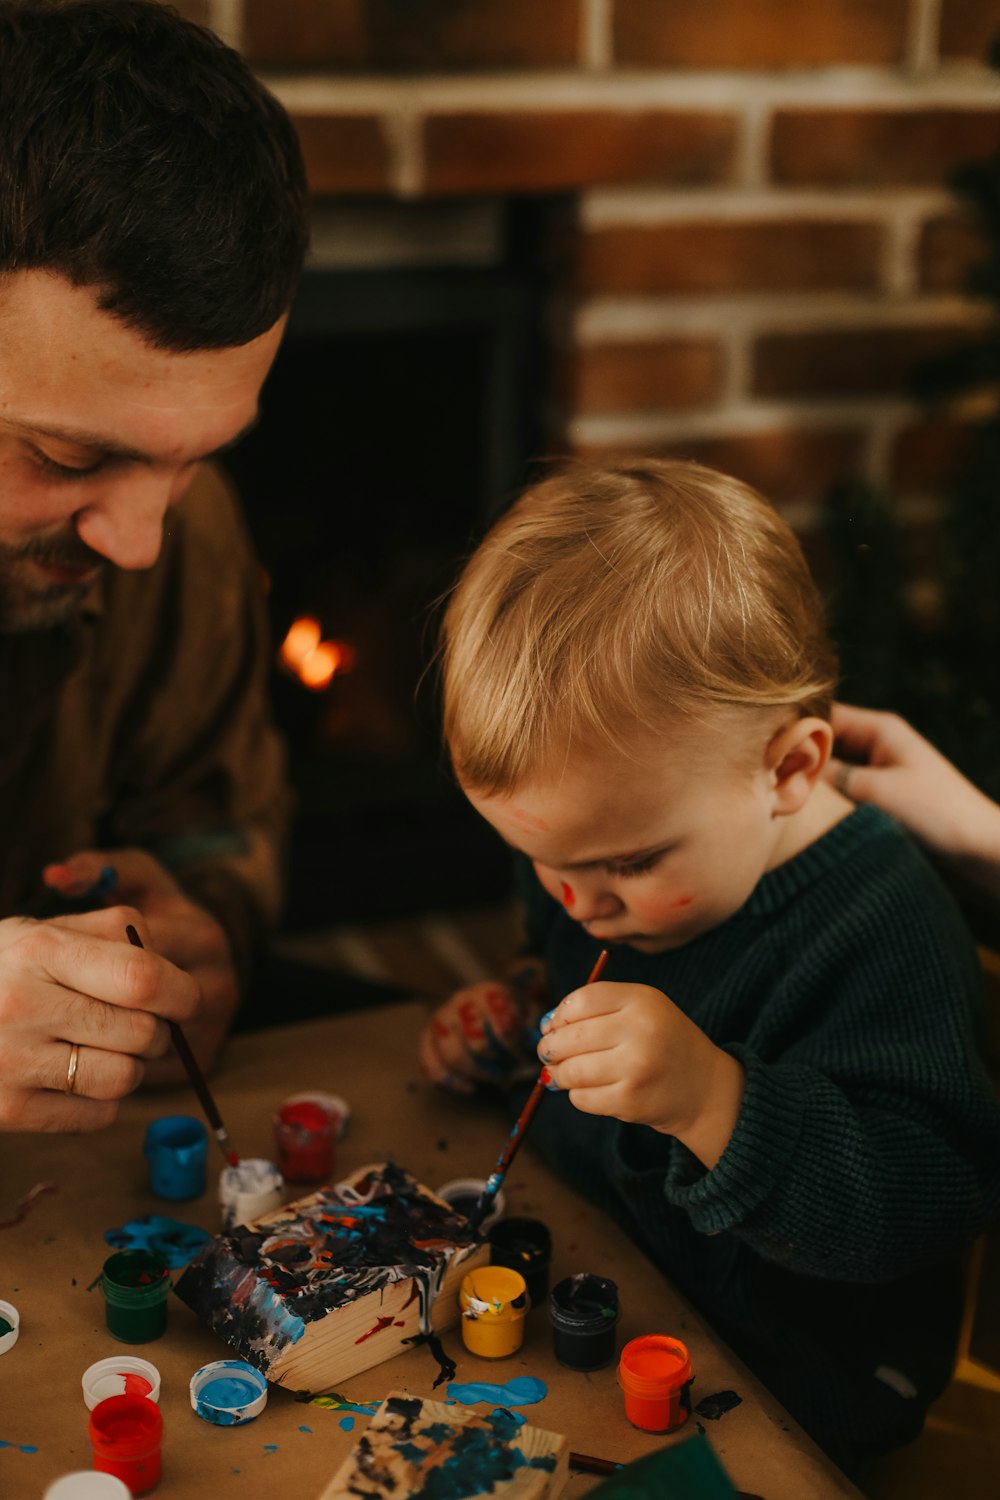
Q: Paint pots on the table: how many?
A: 9